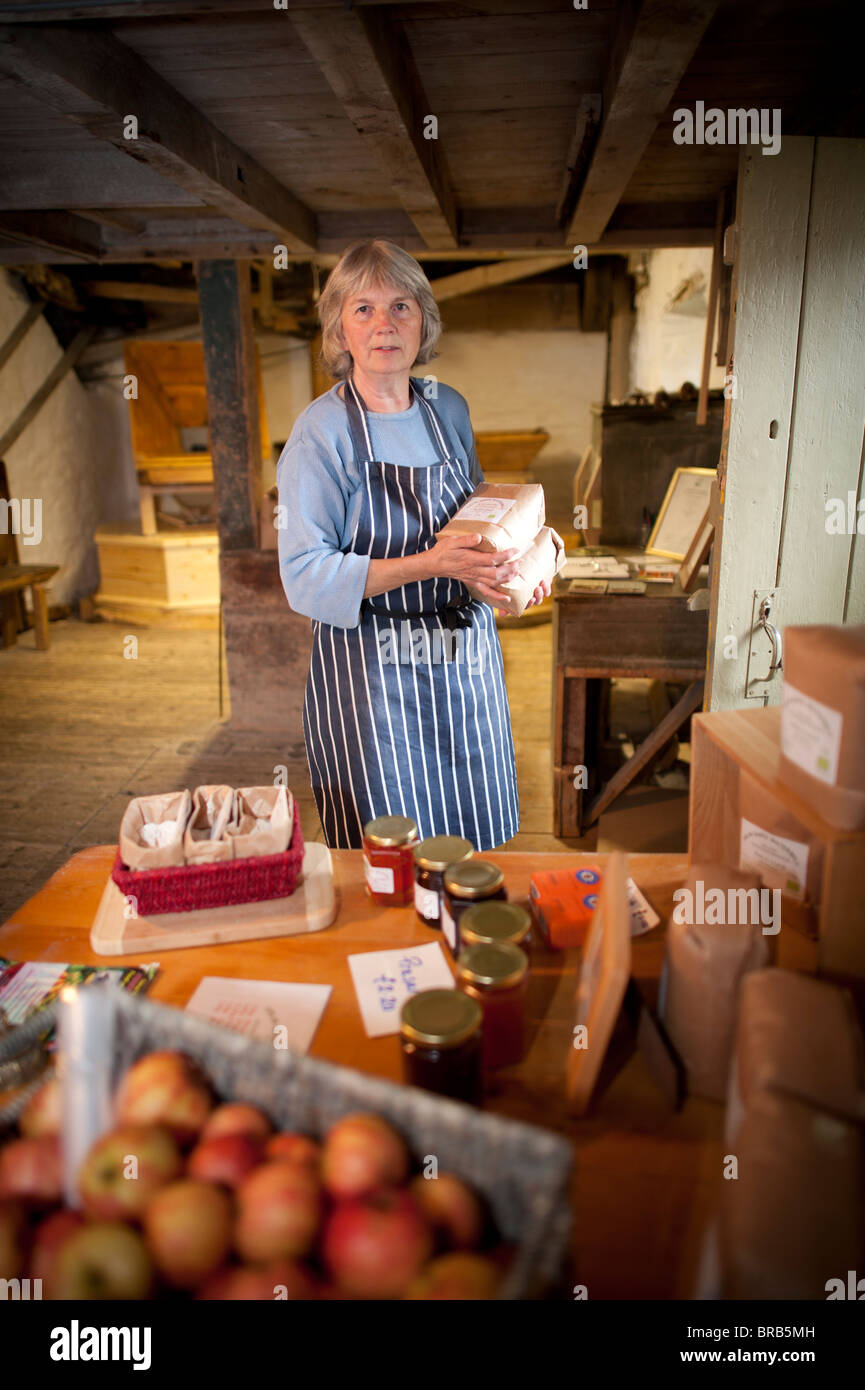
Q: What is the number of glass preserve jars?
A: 6